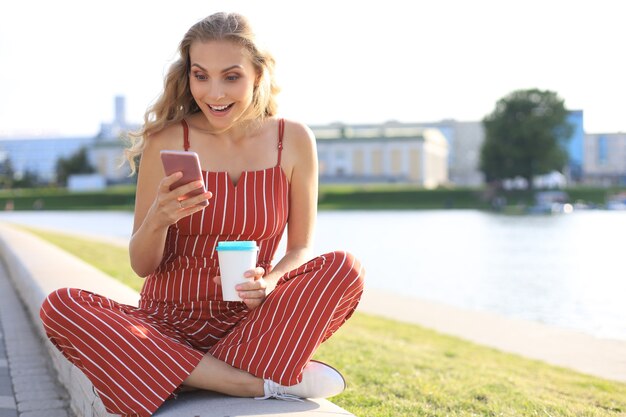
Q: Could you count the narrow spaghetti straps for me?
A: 2